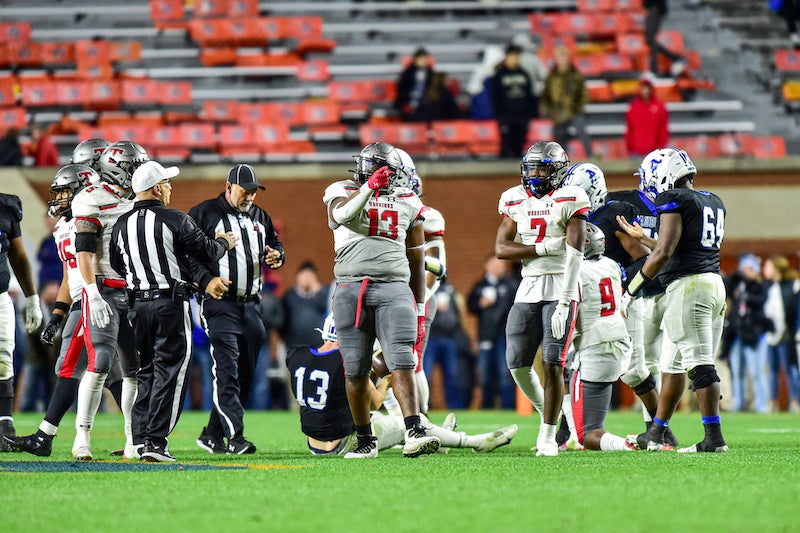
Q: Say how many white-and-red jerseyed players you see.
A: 7